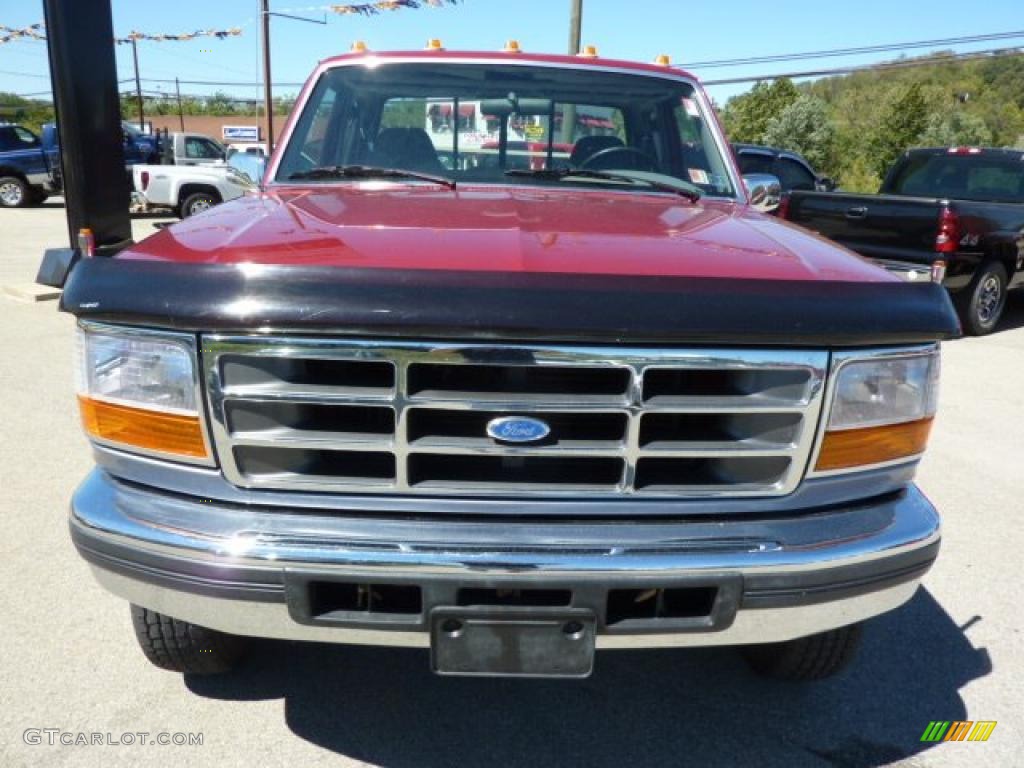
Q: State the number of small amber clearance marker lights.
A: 5